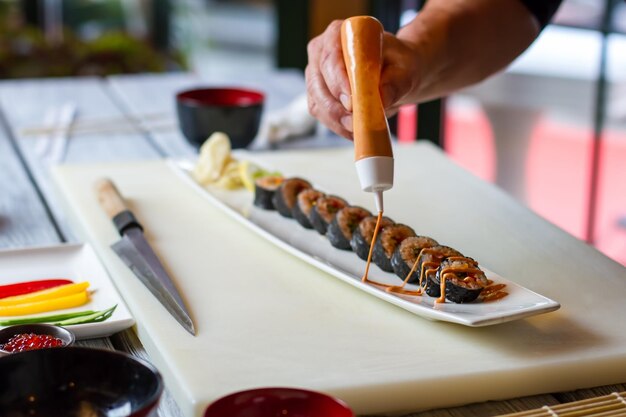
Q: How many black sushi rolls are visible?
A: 10